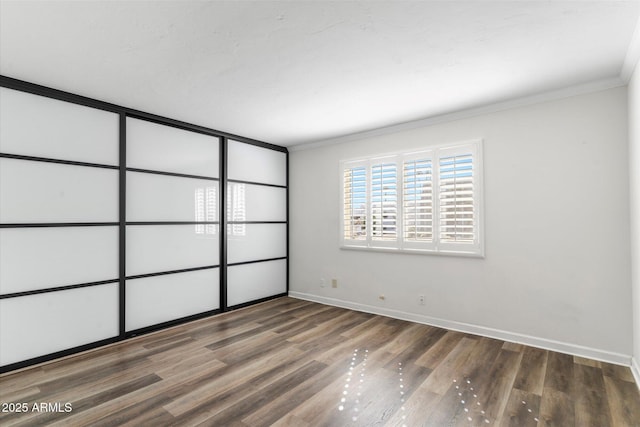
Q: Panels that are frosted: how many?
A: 12